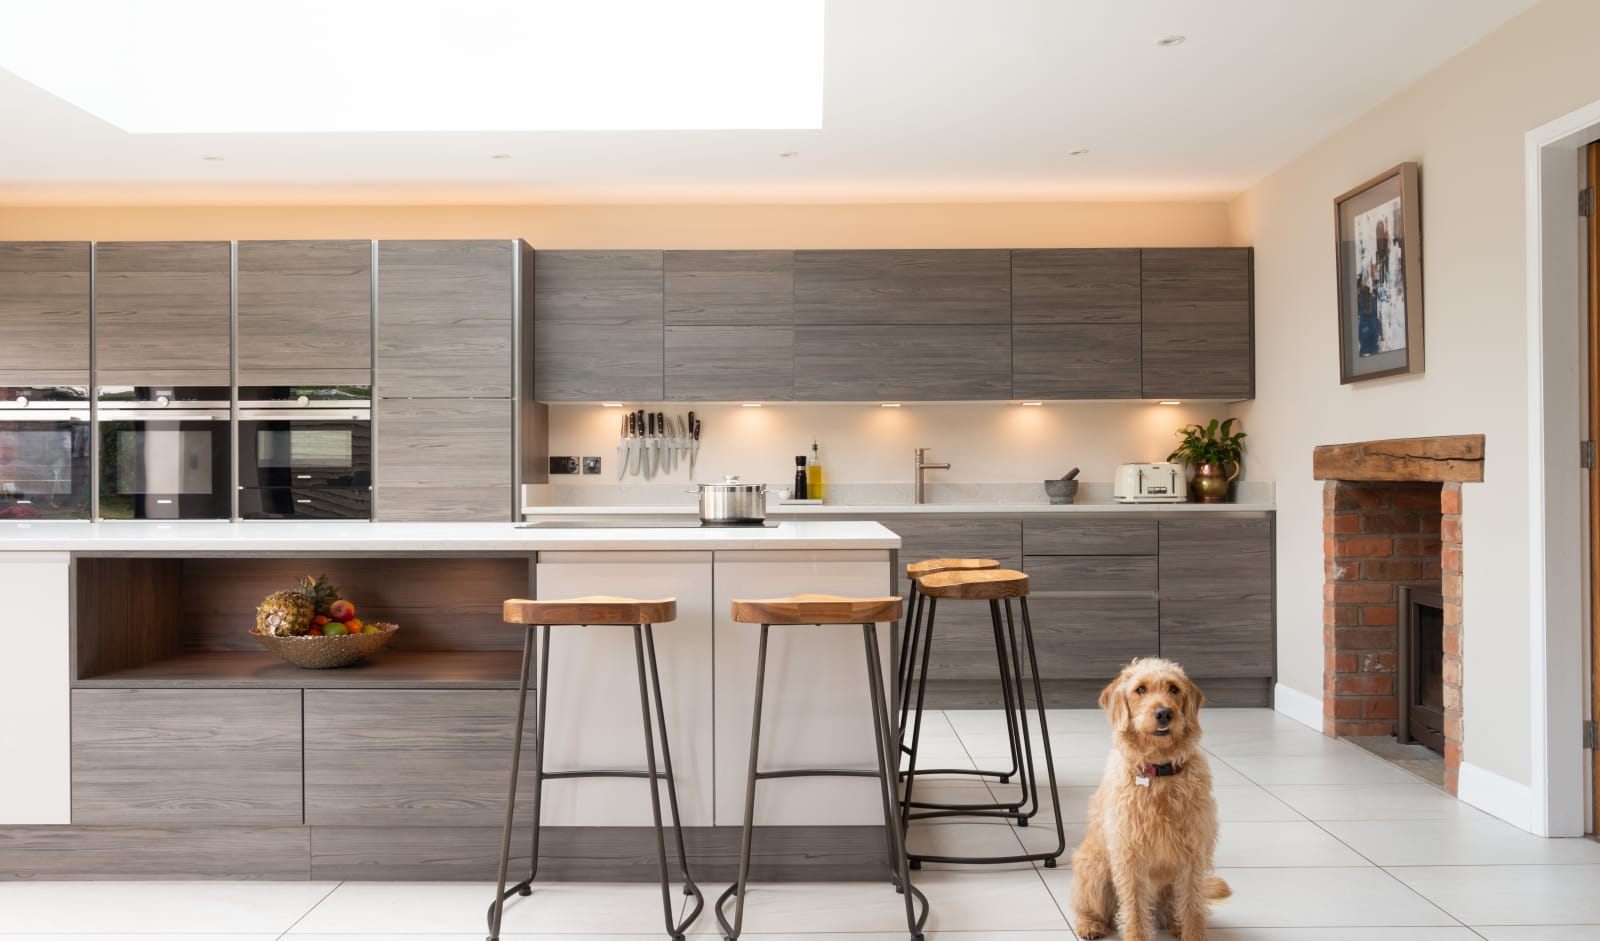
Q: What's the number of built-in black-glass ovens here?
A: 3